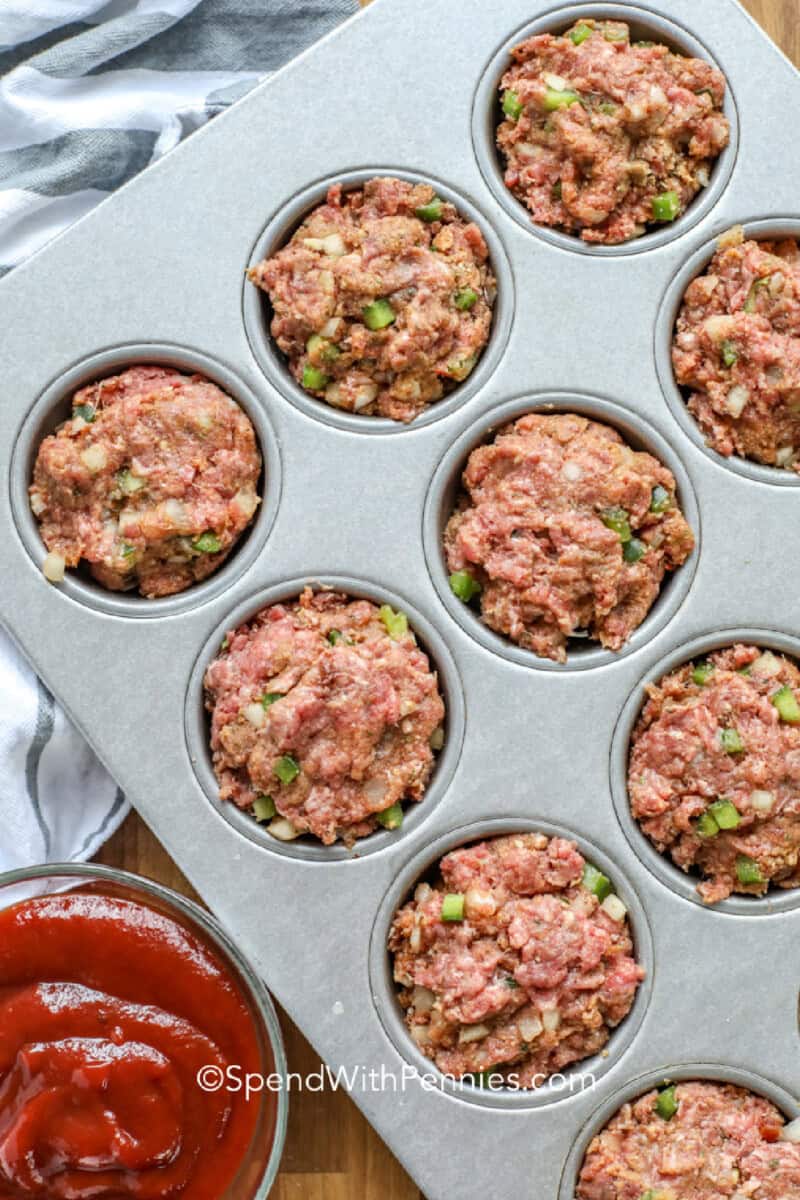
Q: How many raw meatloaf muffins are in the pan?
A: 9